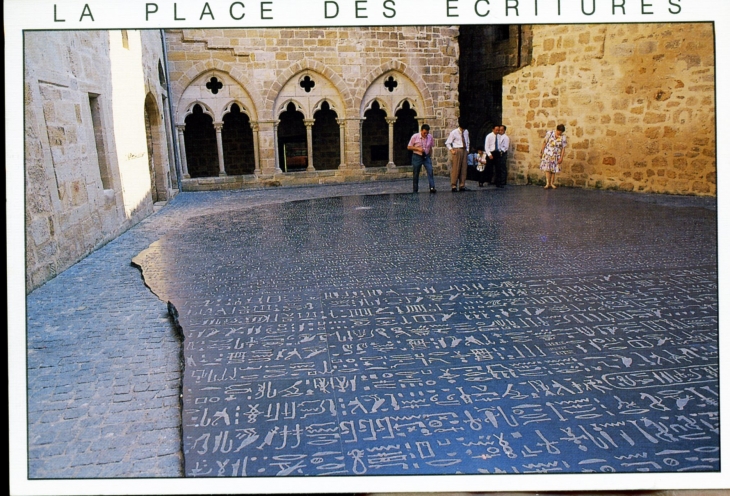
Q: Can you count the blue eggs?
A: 0